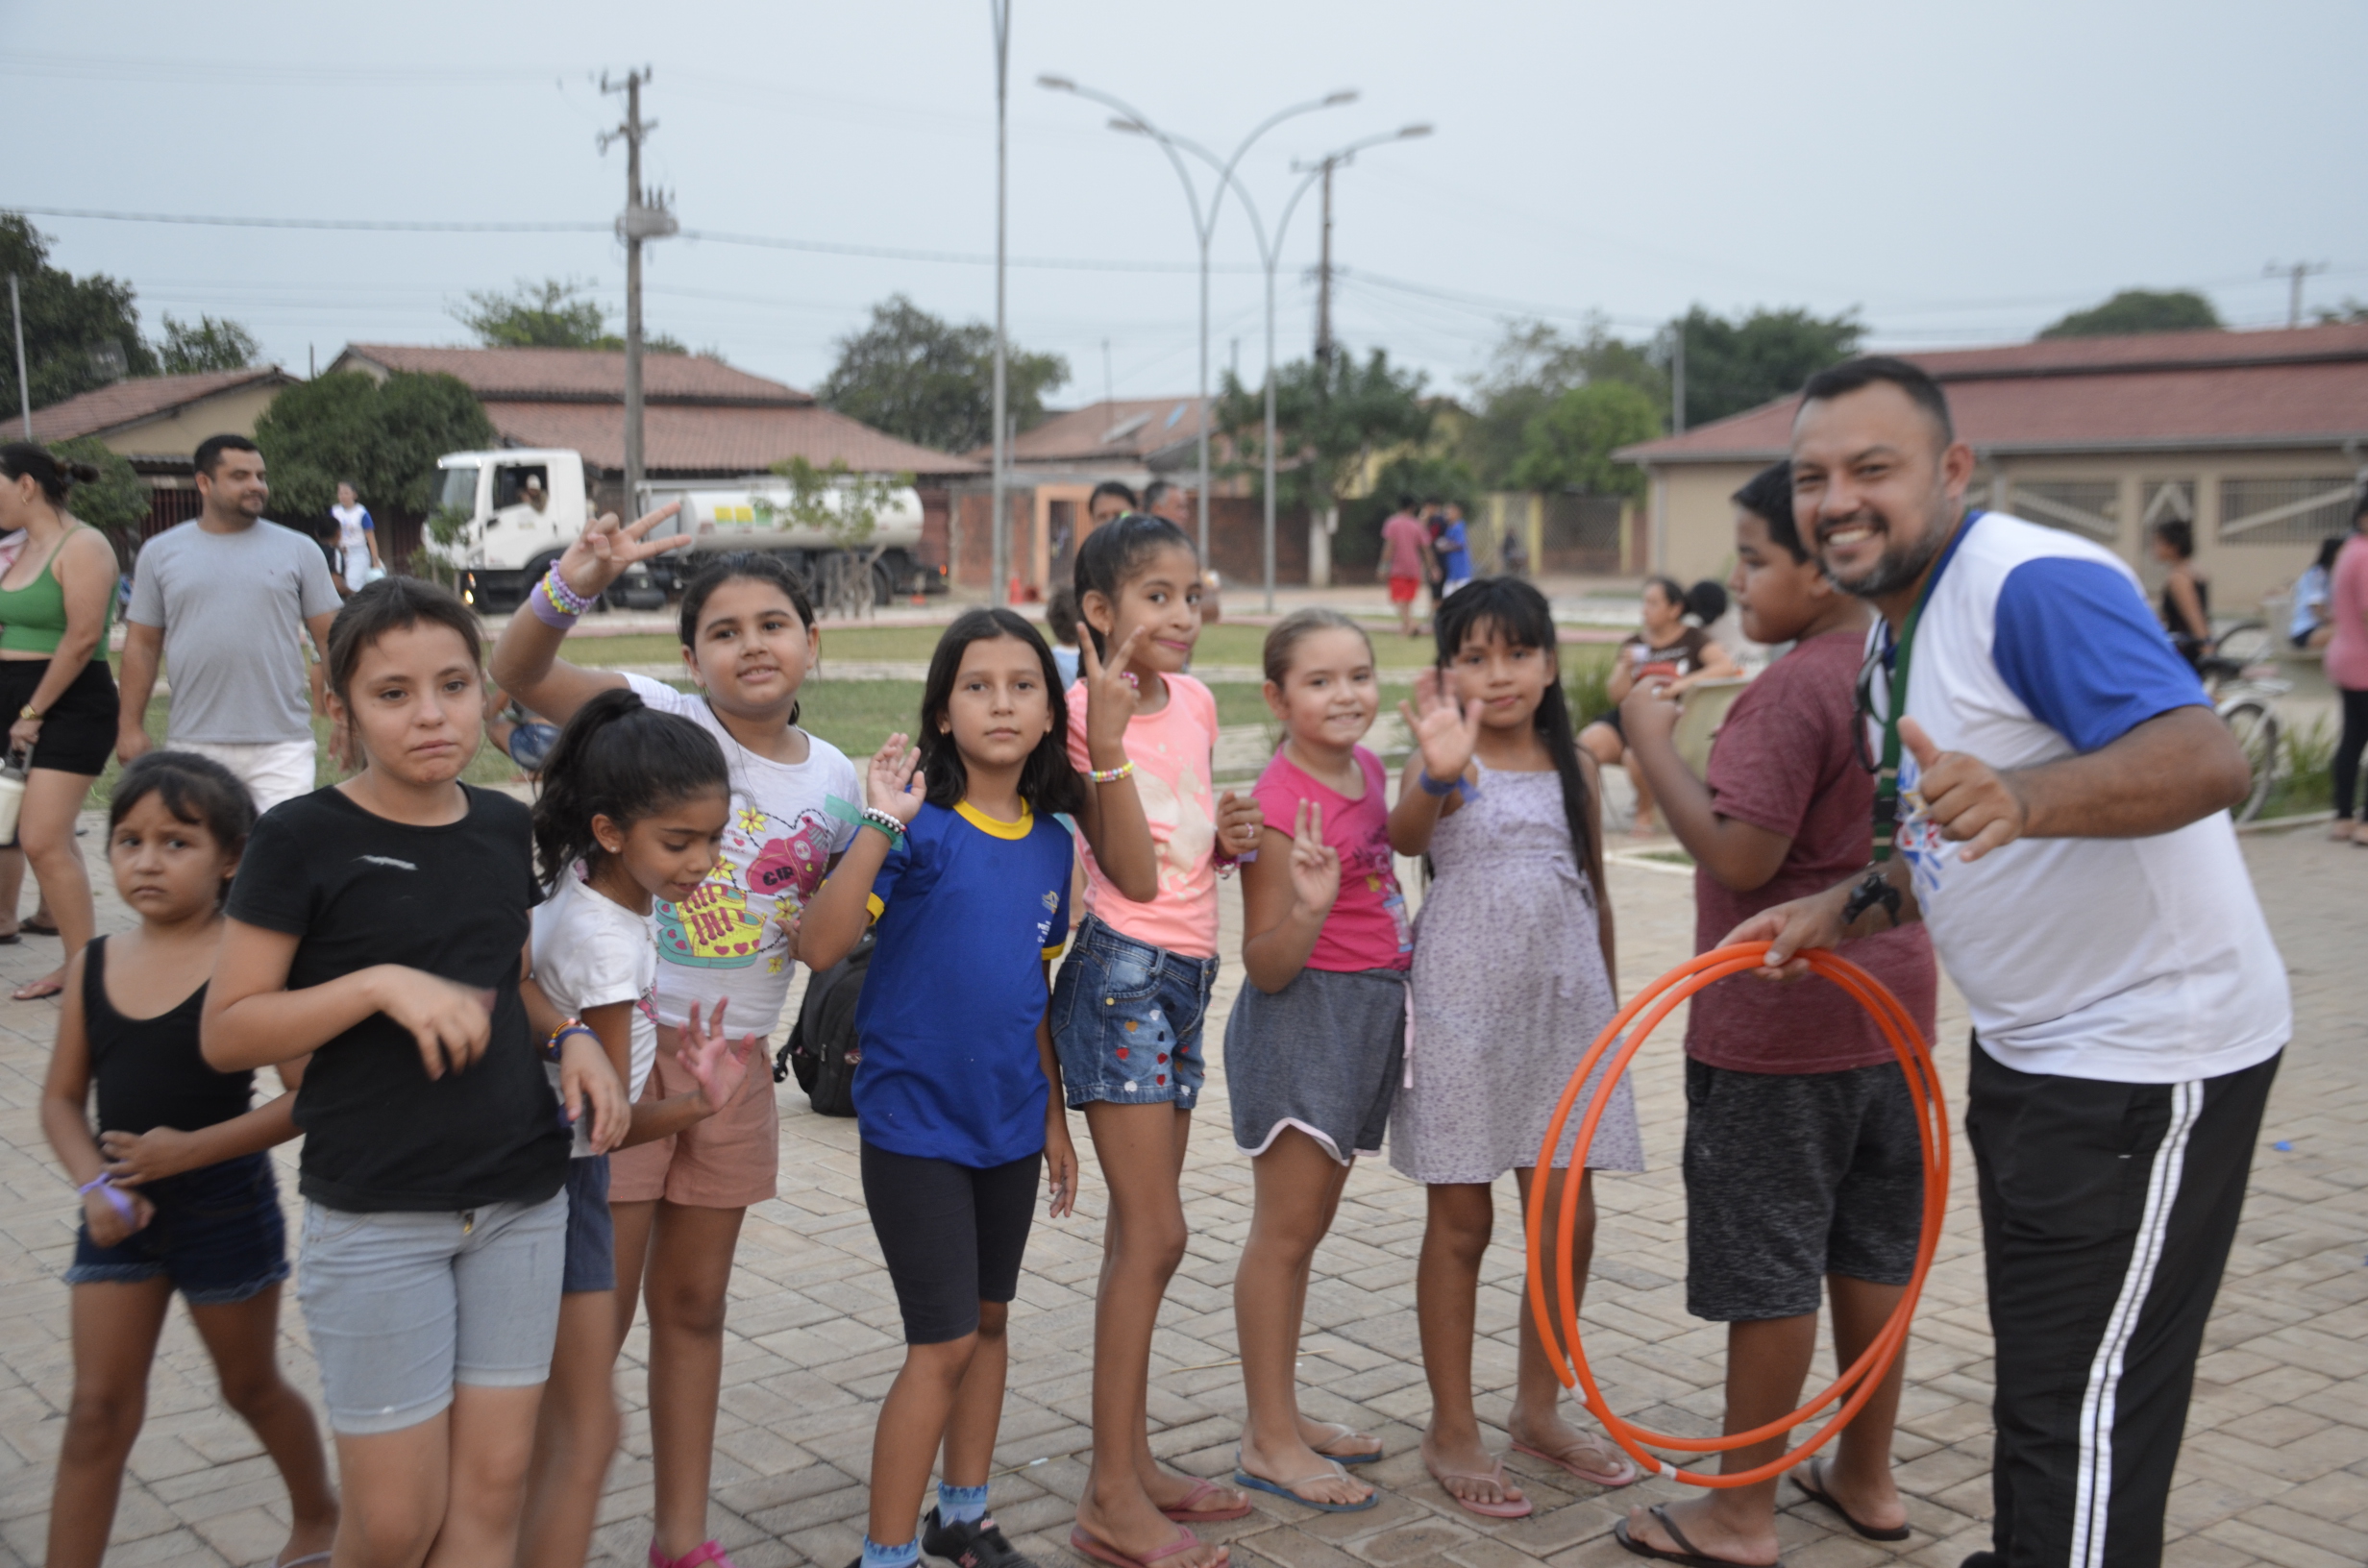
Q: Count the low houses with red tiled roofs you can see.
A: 4